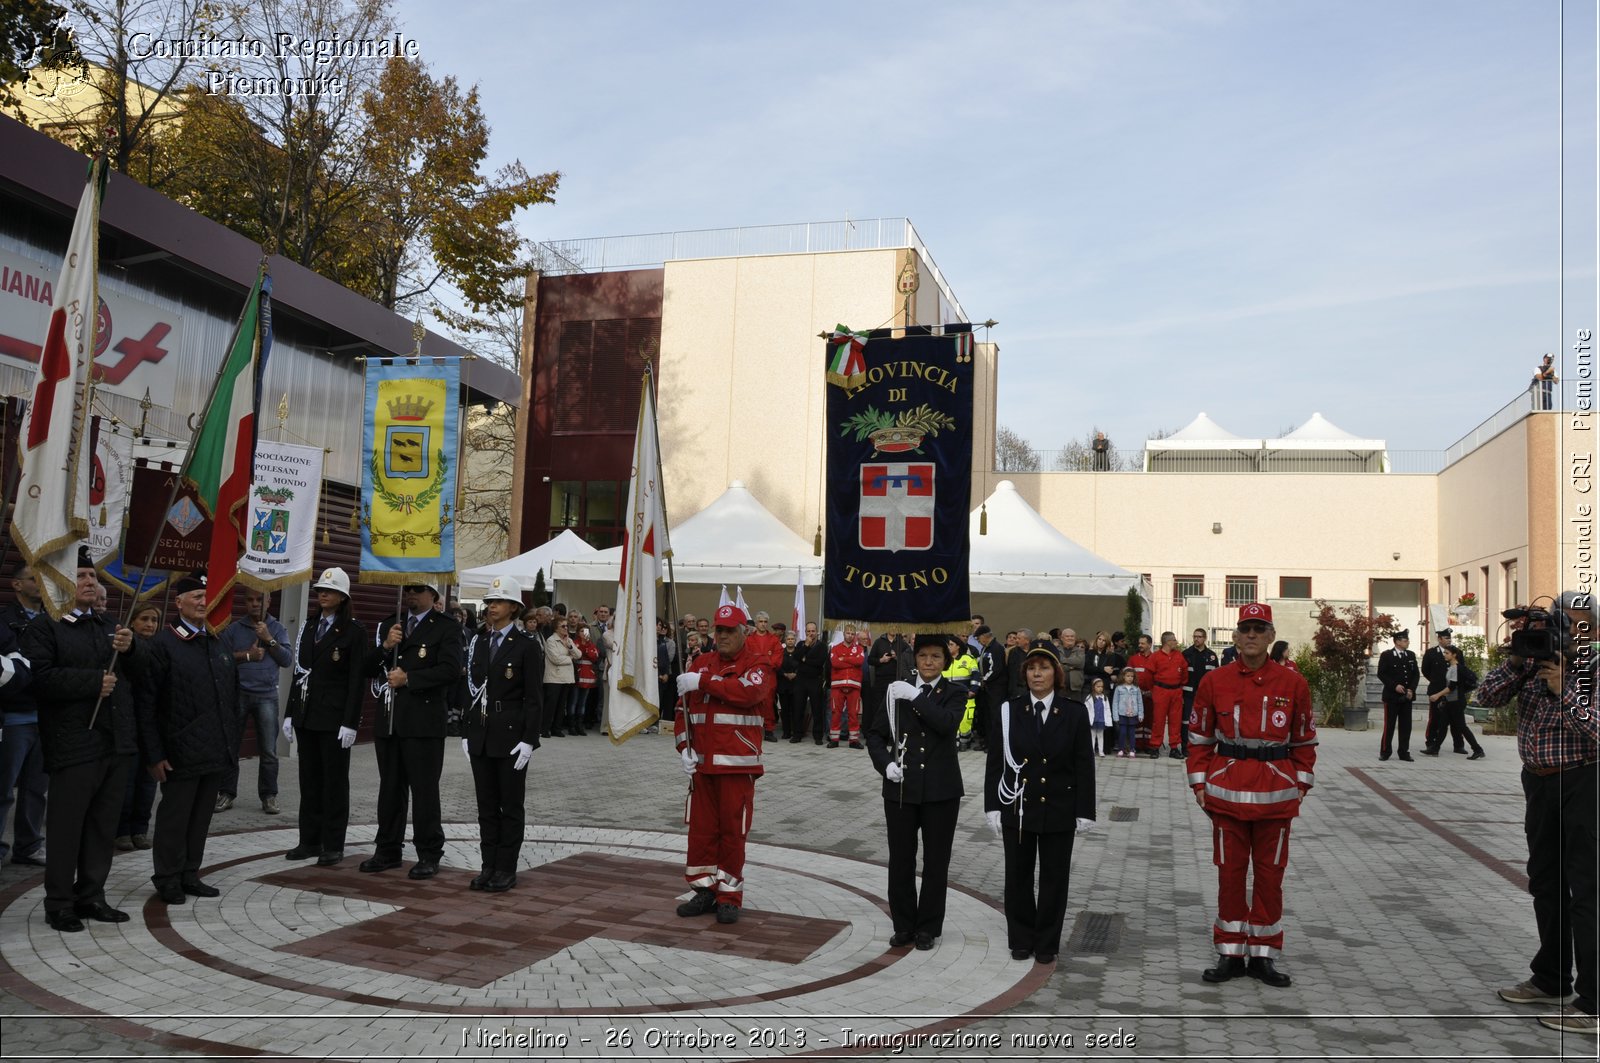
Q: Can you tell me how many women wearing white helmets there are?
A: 2